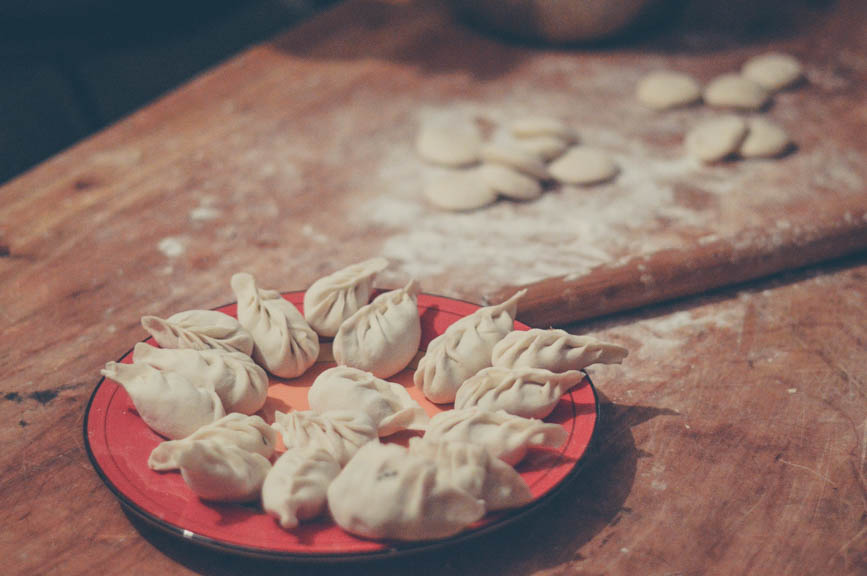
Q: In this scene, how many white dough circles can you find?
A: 12